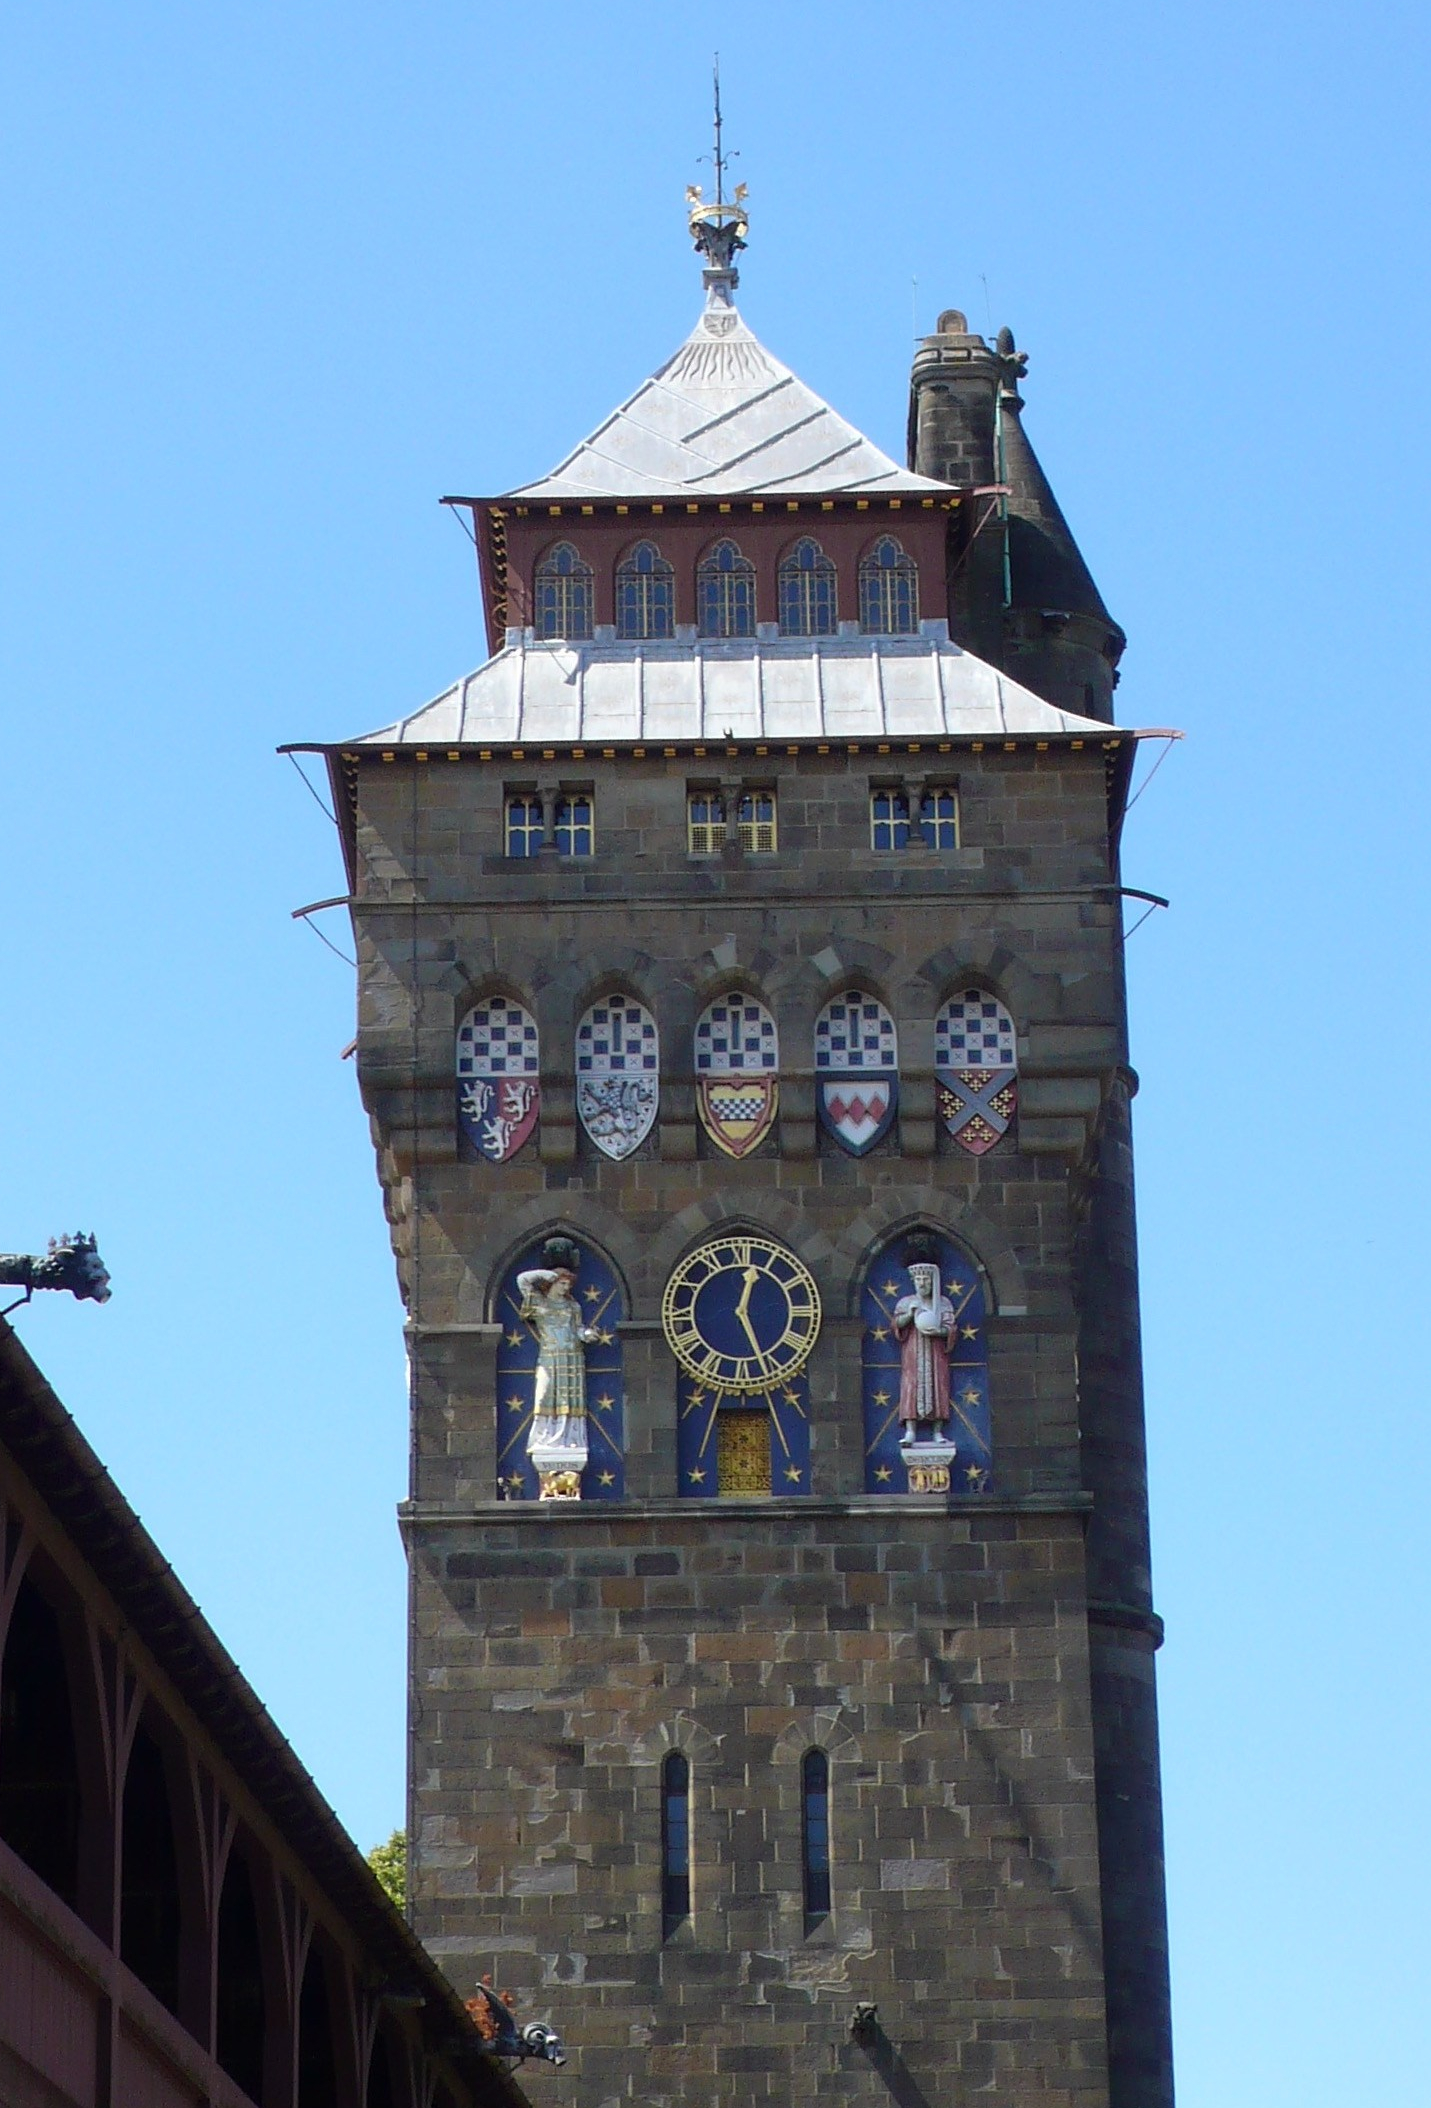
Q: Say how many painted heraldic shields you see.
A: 5